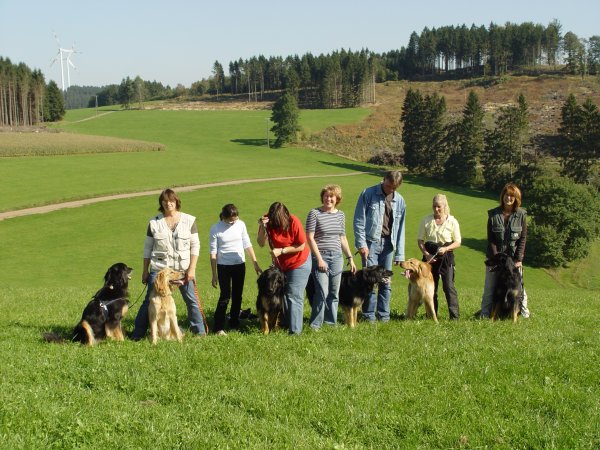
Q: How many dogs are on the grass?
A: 6